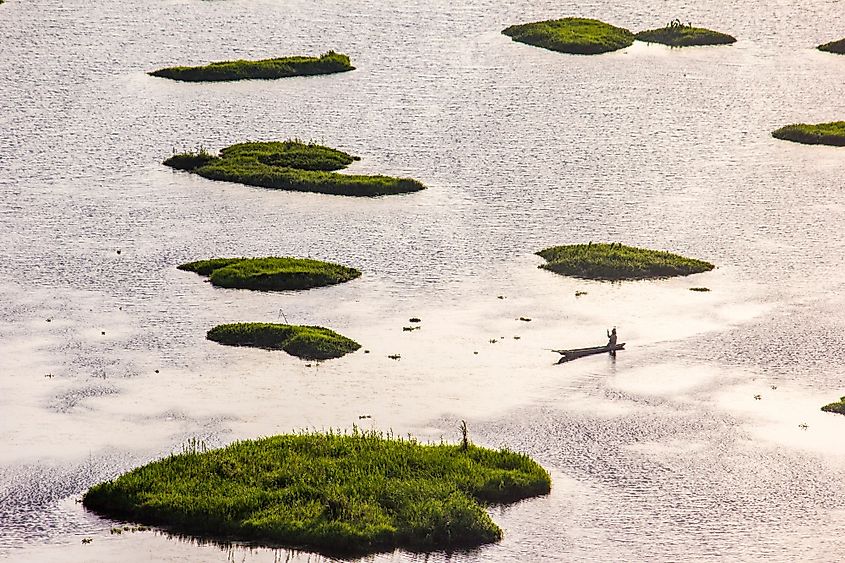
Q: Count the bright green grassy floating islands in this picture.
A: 11